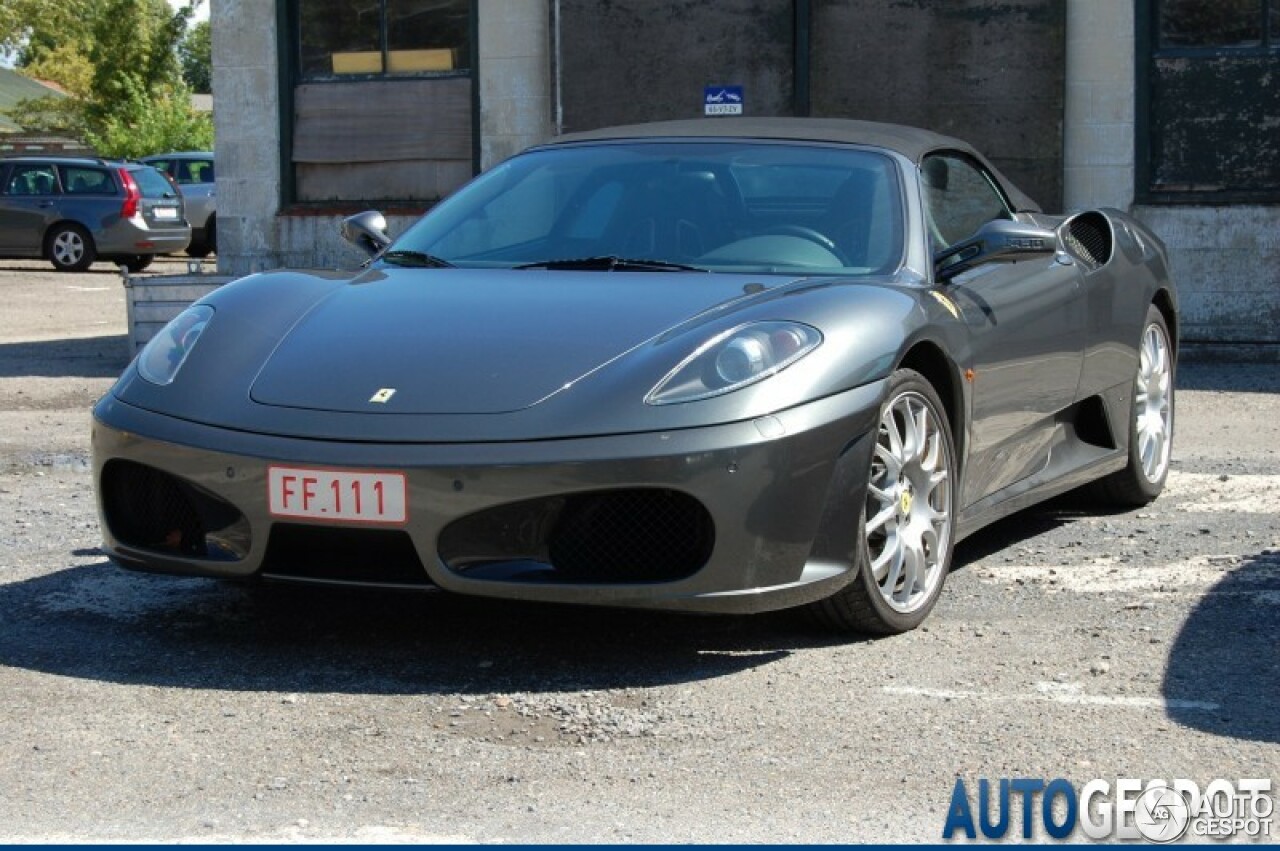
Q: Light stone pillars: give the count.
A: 3